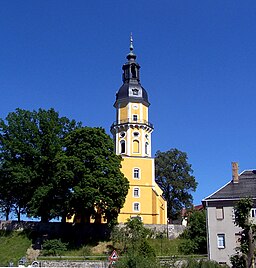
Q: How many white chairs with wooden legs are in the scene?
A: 0